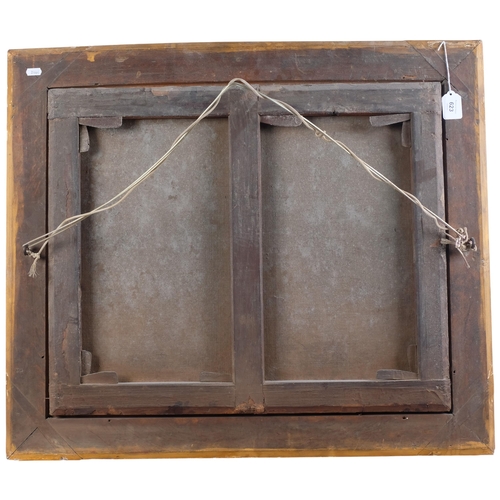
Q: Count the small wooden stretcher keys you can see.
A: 10